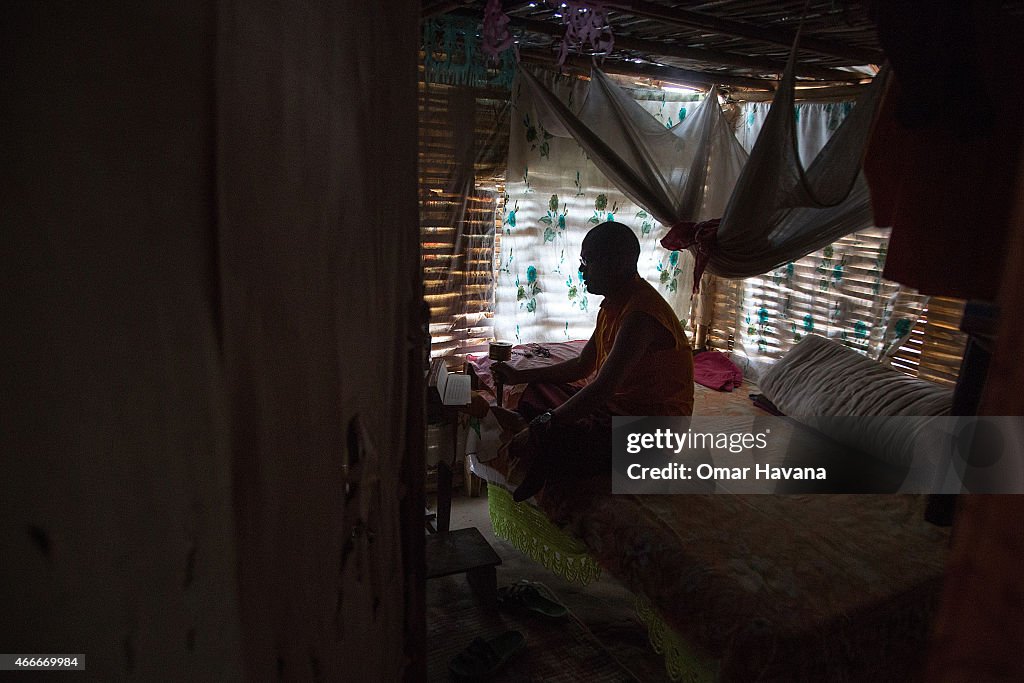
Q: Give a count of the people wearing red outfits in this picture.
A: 1